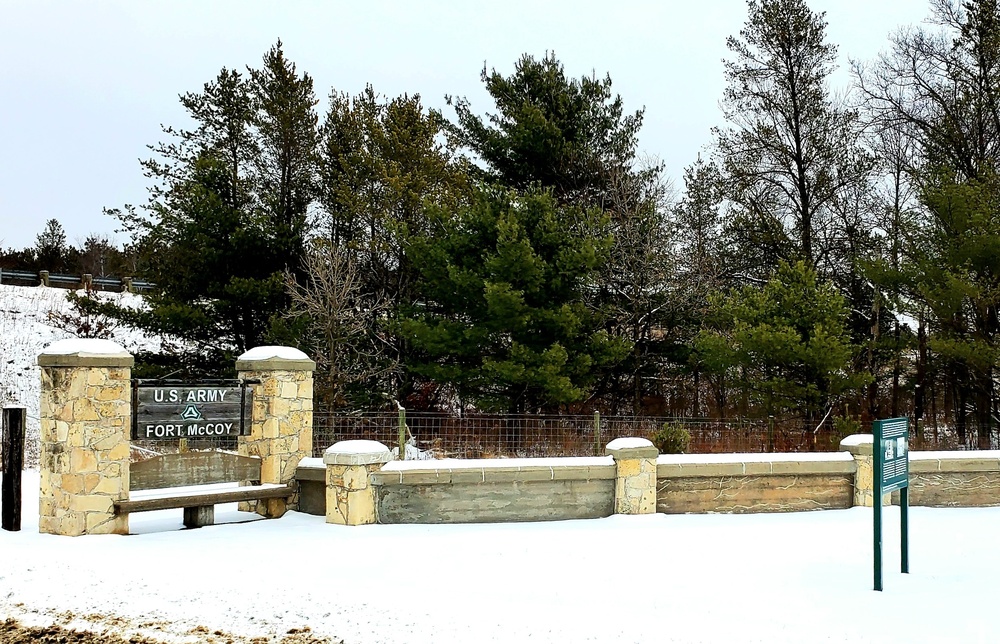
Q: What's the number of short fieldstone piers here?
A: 3